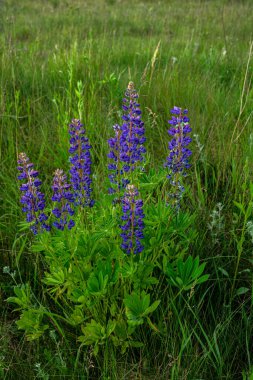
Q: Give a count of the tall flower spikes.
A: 7